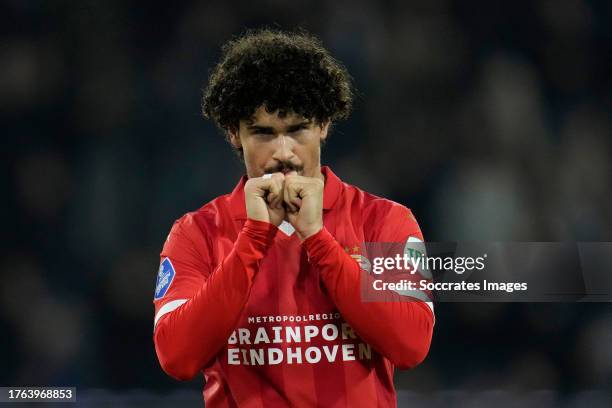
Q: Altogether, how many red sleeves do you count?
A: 2